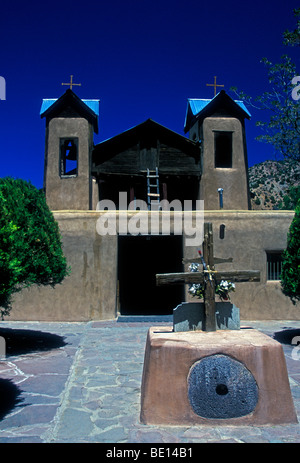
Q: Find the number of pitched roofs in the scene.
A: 3